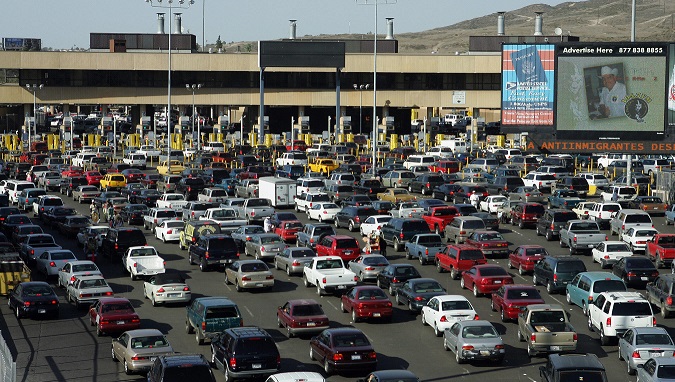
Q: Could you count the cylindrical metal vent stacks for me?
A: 6